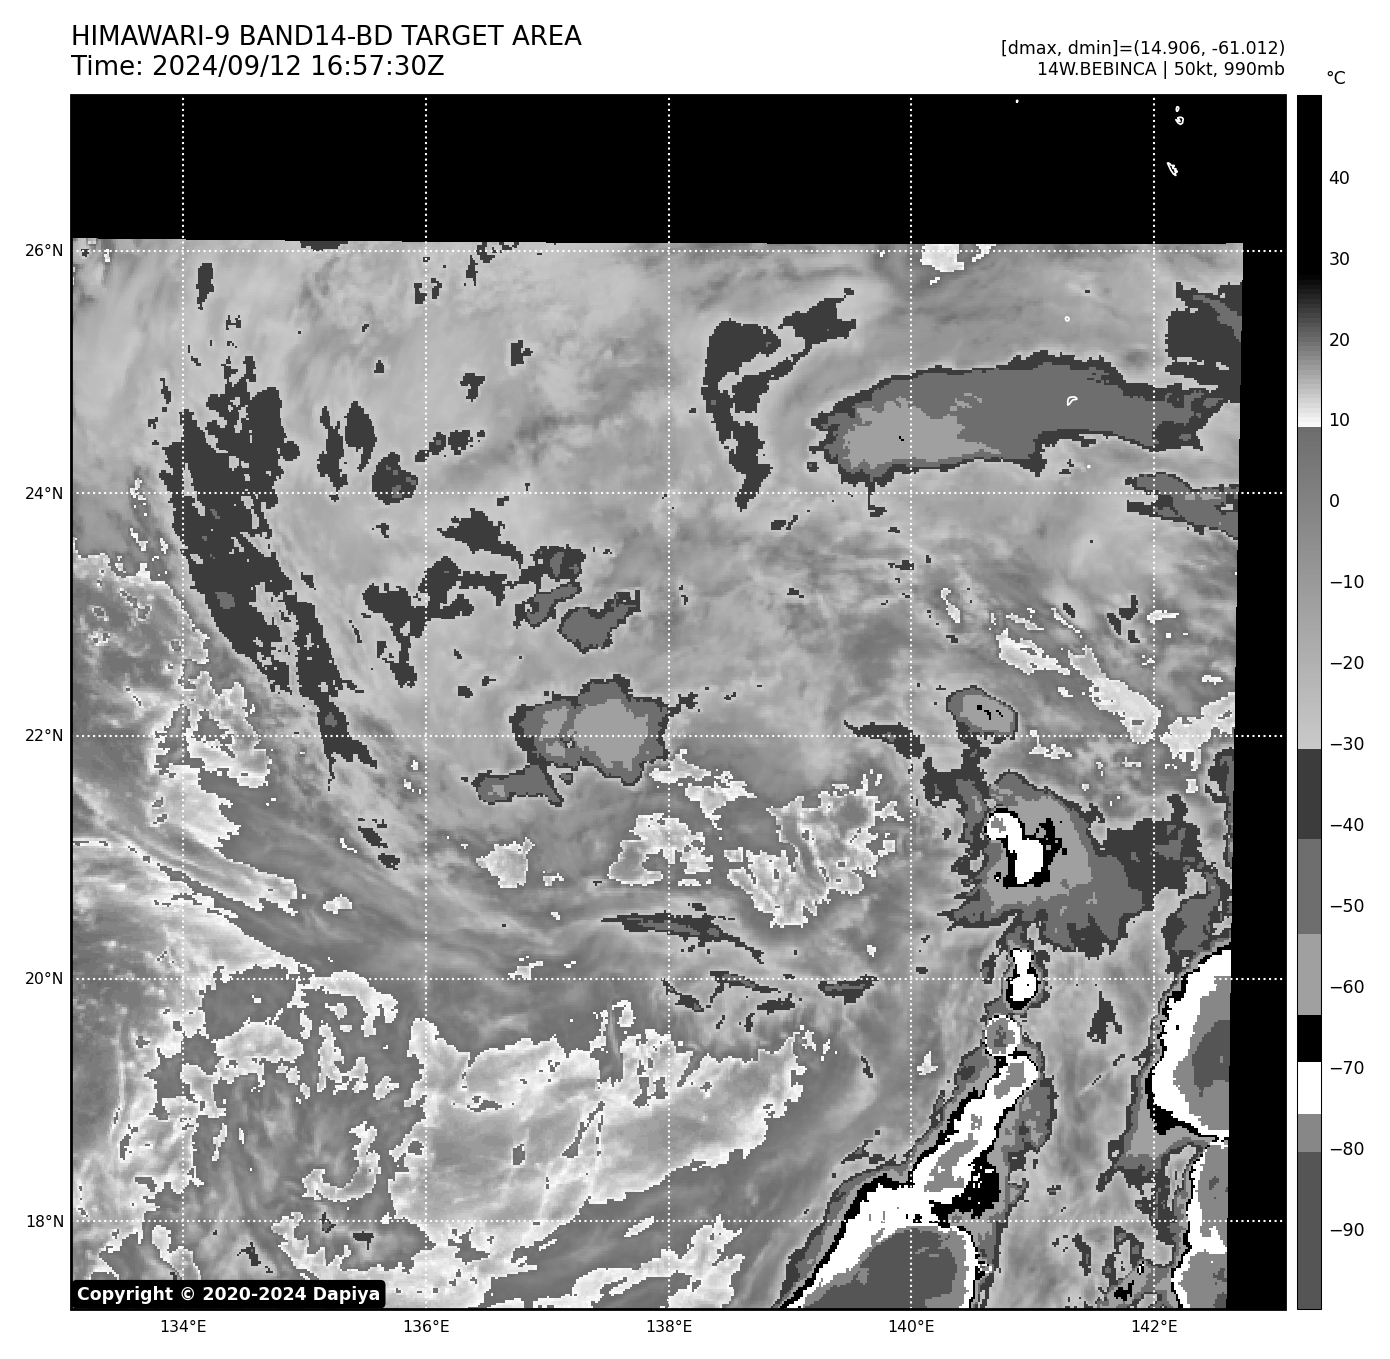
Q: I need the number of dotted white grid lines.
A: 10